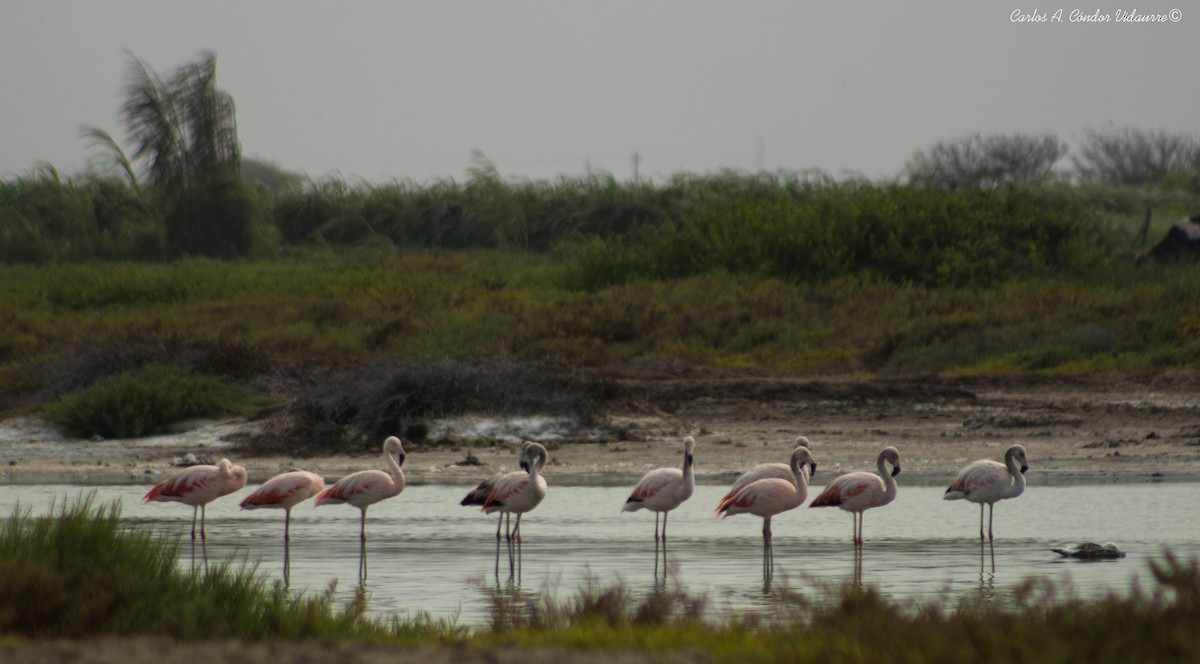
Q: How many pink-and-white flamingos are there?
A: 10